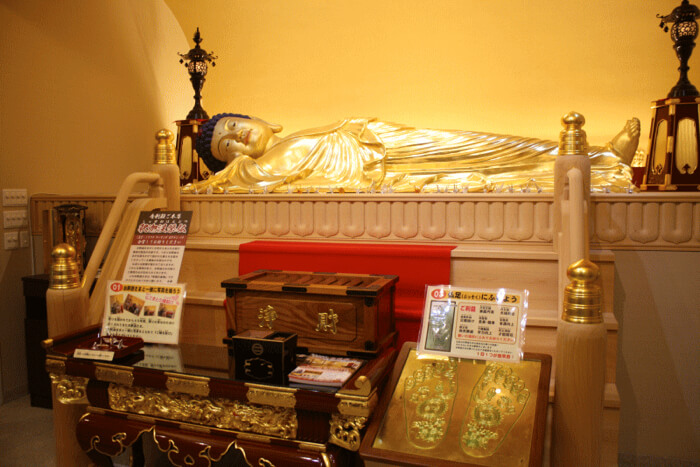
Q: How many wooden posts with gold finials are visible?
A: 4